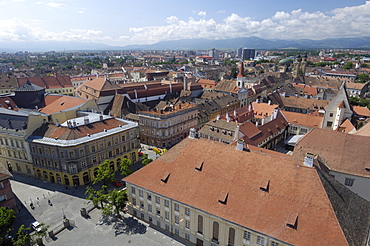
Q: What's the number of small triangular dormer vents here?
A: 5